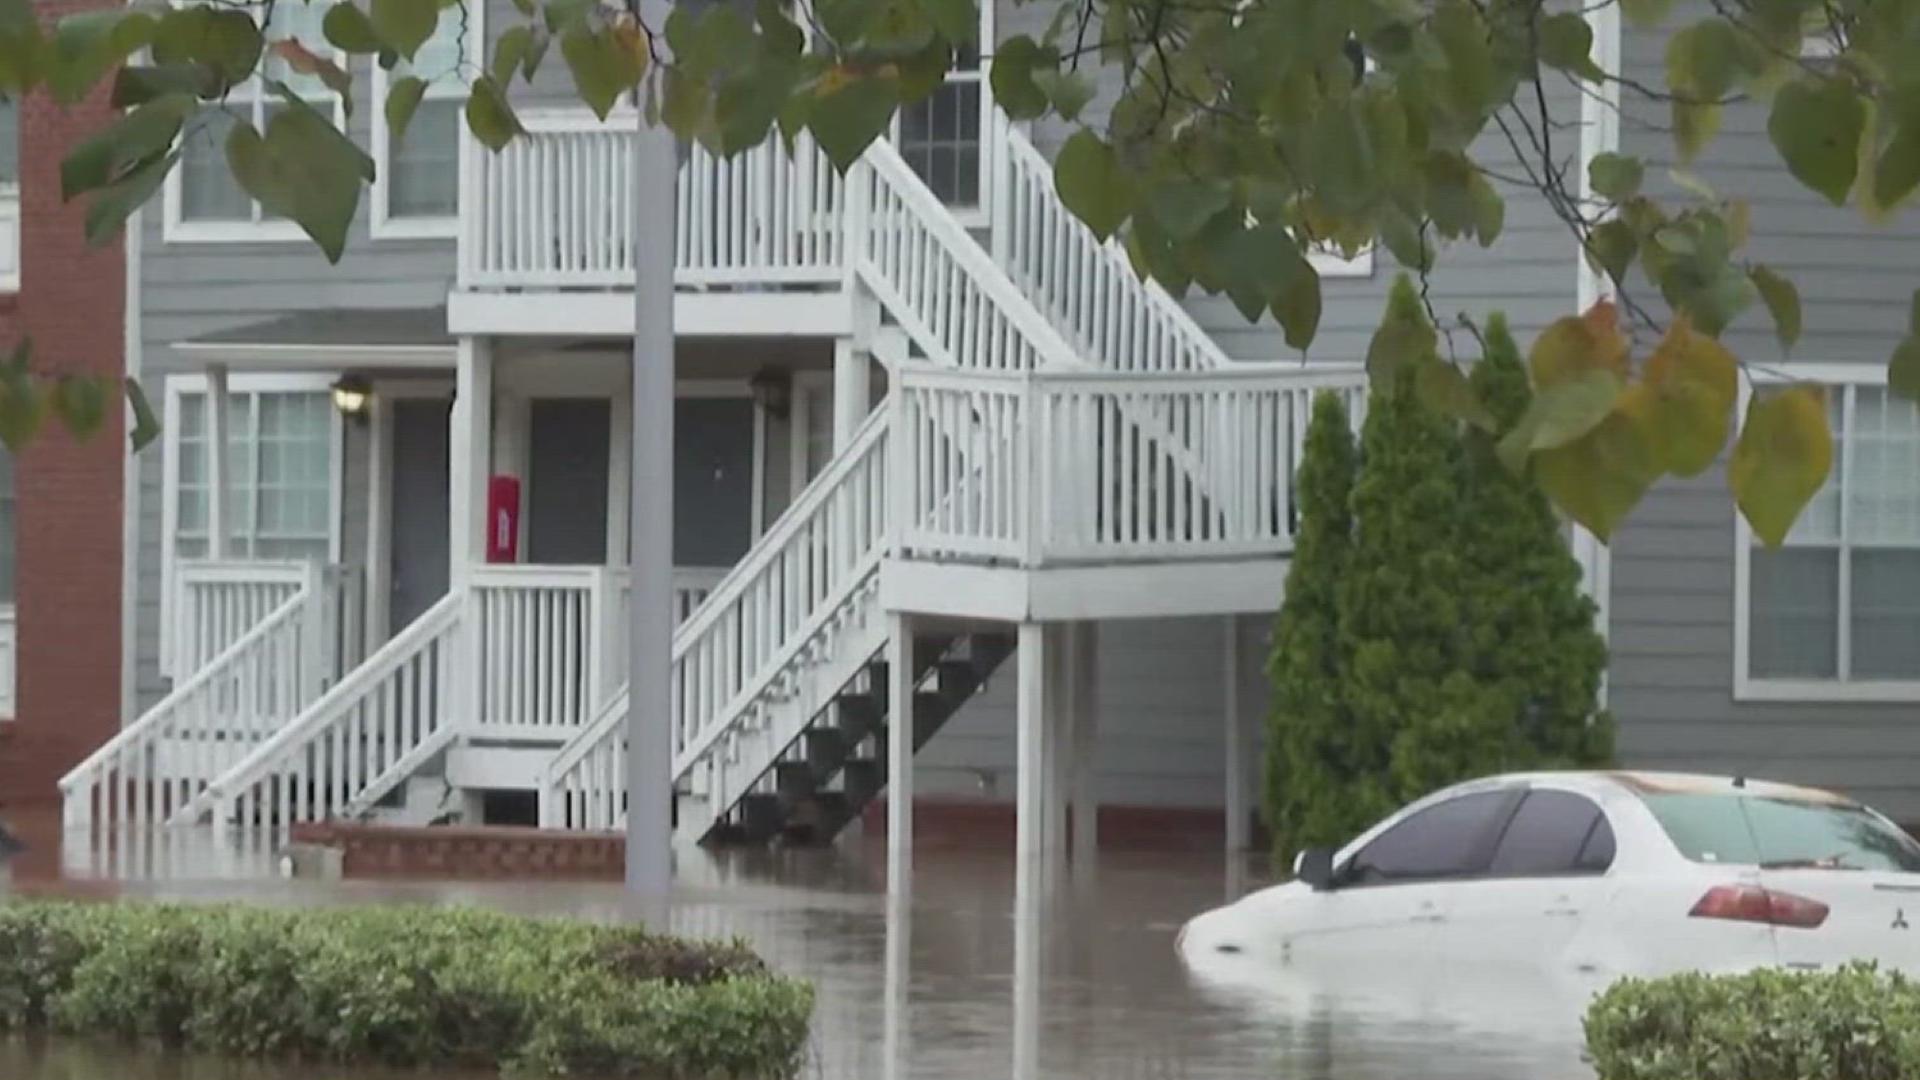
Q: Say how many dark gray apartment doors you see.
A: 3